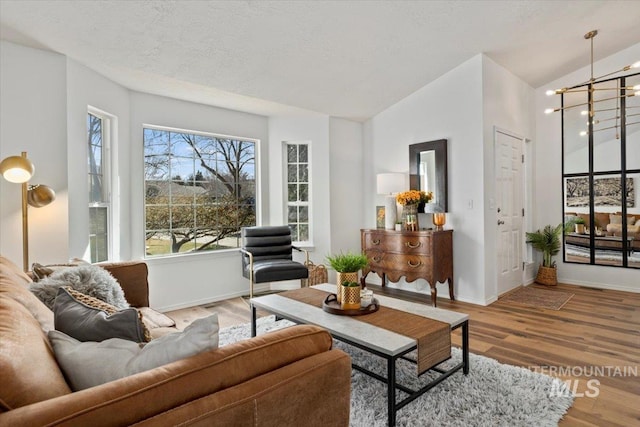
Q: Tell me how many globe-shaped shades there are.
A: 2